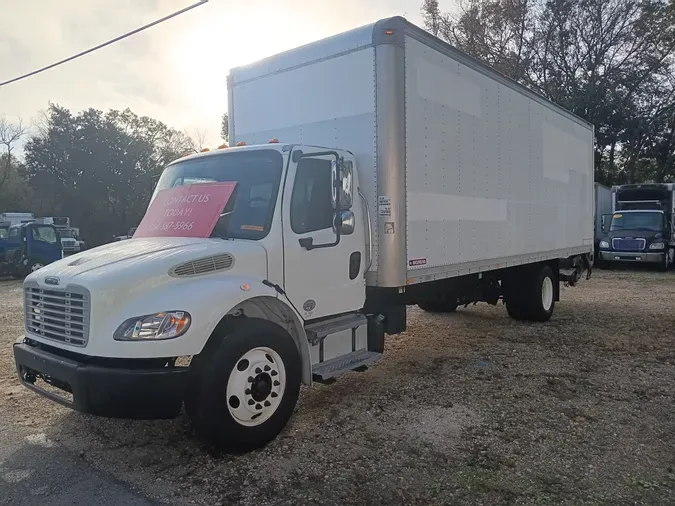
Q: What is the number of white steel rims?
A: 2